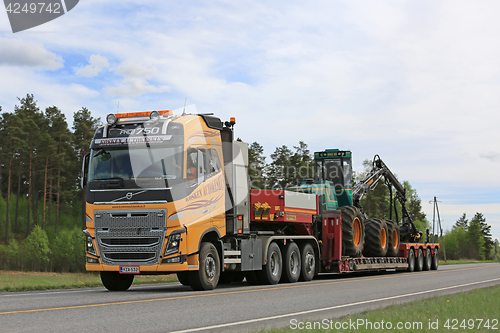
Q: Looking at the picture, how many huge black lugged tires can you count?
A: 3